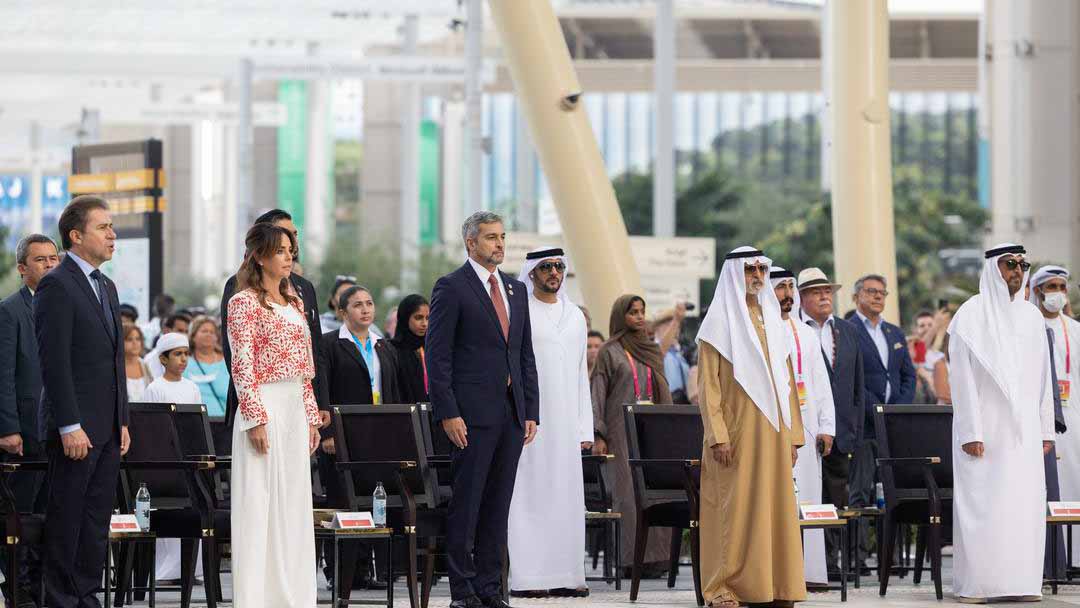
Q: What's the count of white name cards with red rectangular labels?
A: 4